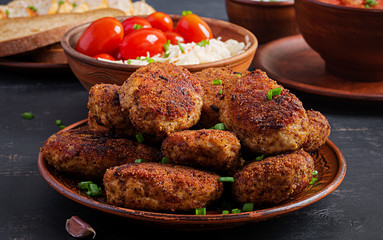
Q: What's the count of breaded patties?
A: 9